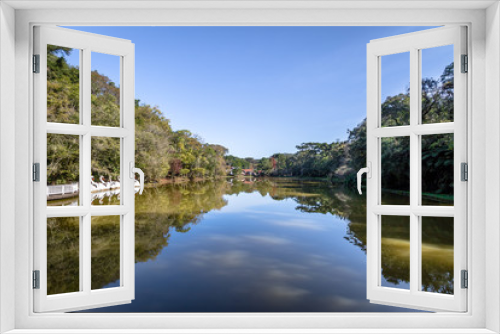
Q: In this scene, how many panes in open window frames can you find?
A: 12